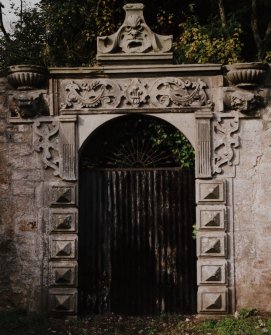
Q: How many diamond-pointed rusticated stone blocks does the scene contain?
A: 10